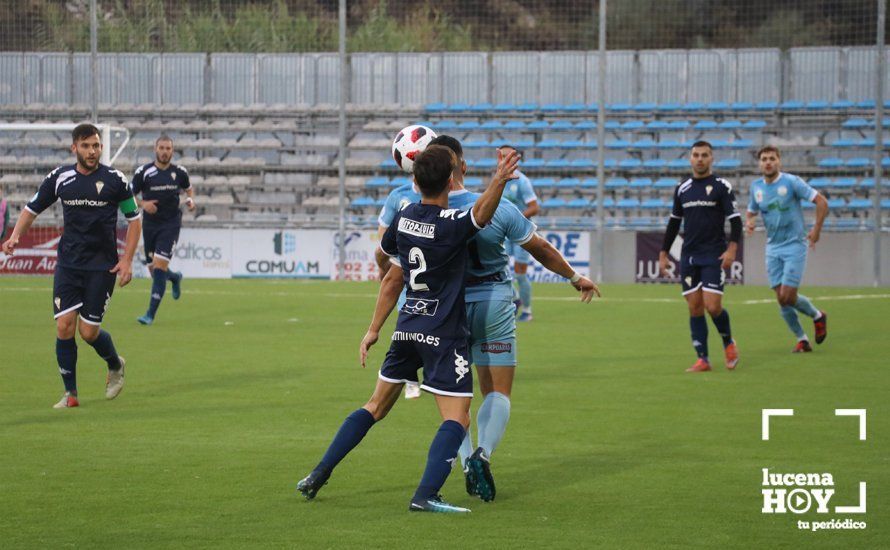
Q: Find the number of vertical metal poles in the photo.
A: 4